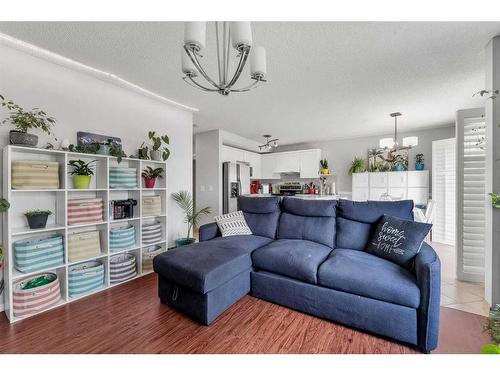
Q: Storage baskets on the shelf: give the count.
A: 12